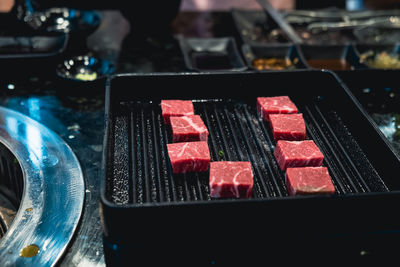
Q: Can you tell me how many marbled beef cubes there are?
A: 8